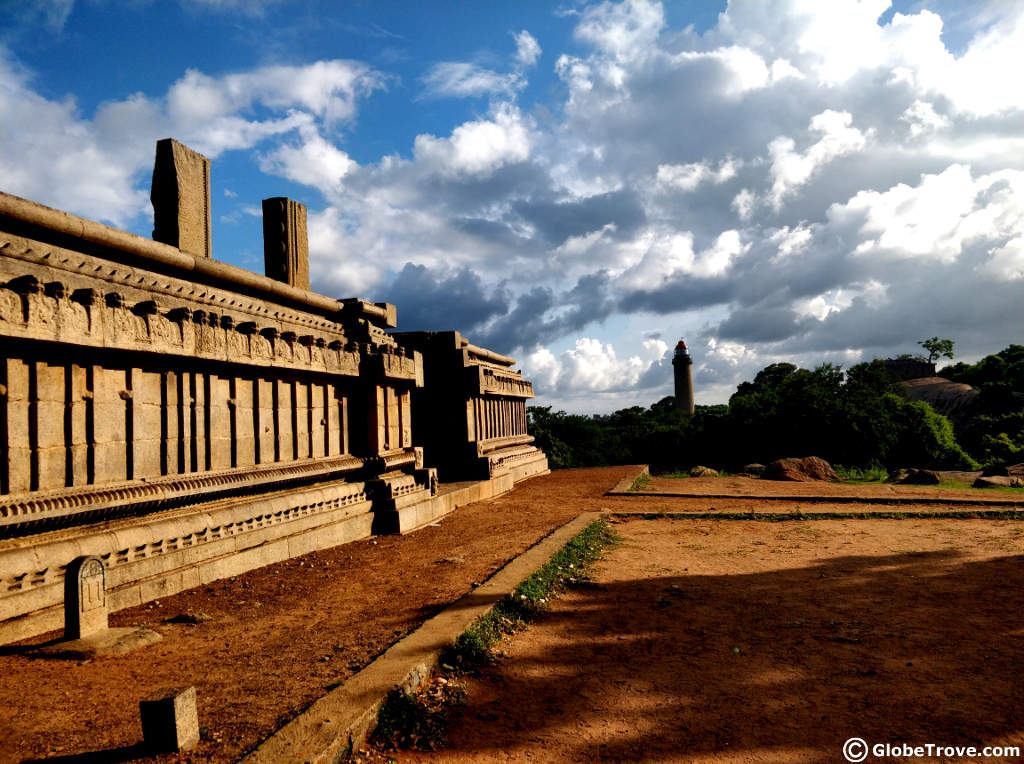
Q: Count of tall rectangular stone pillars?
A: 2